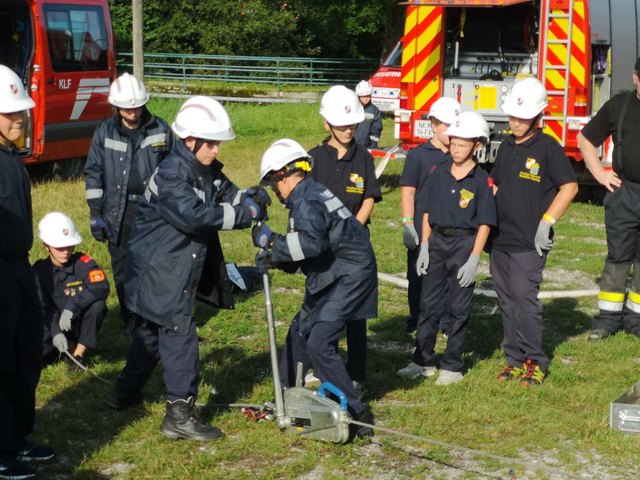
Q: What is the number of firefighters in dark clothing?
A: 11